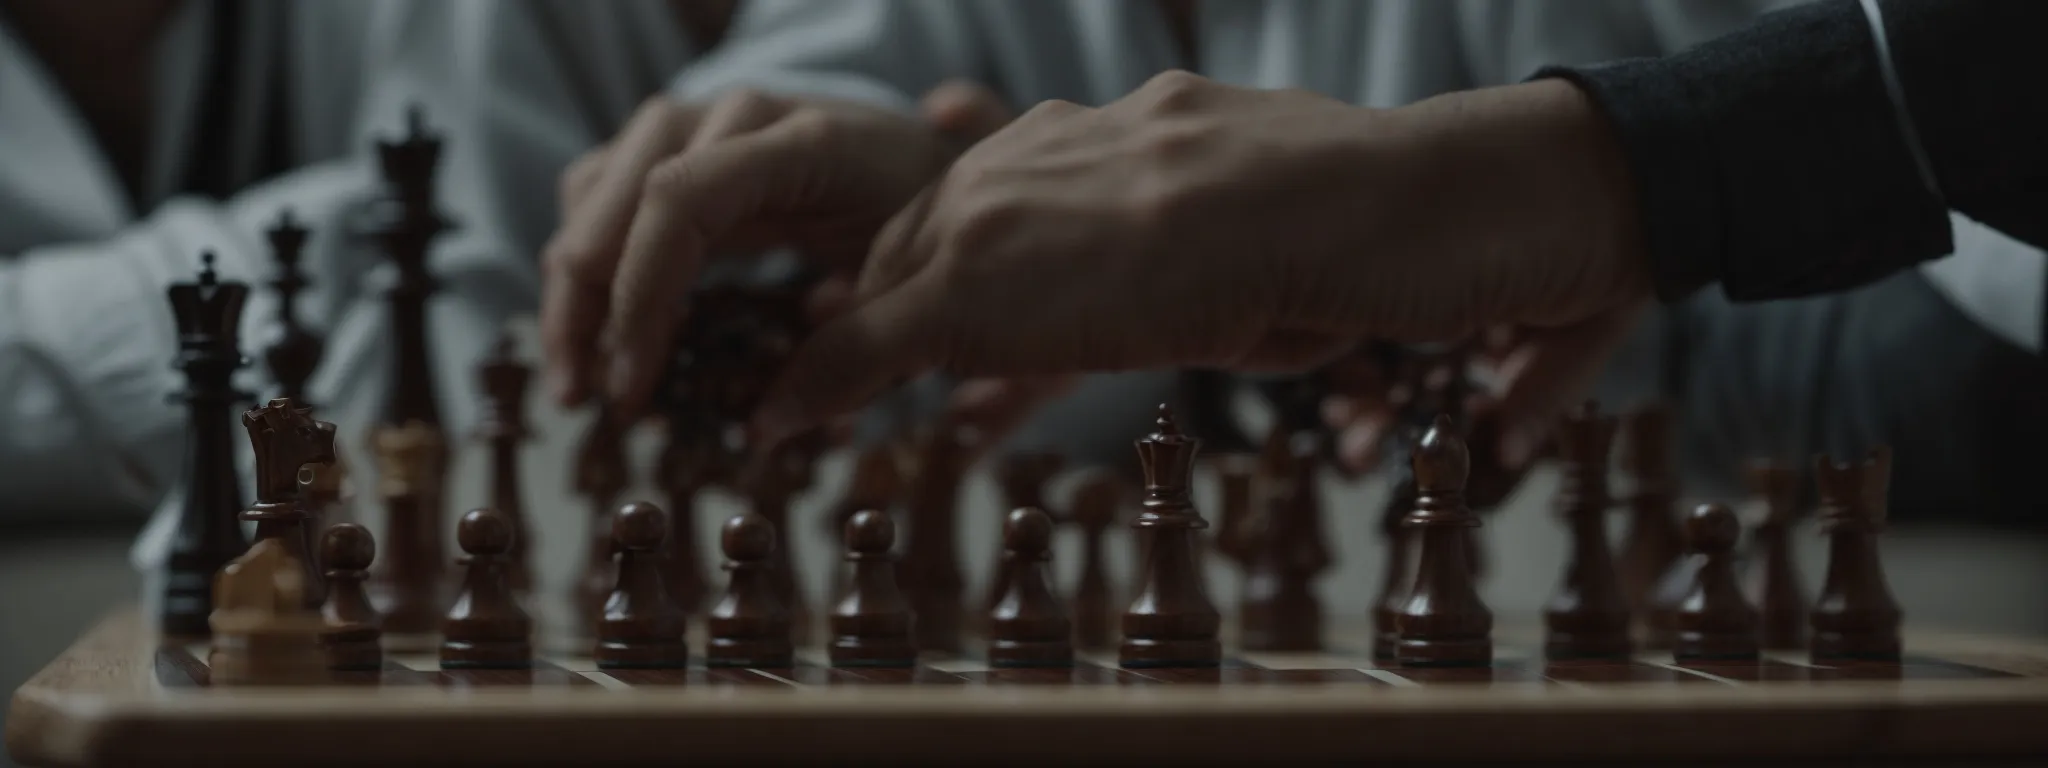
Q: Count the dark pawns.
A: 7